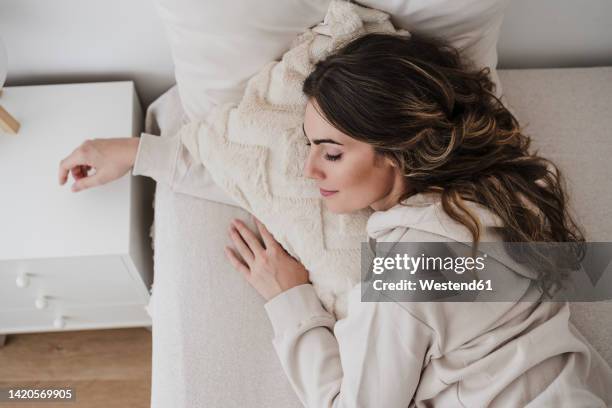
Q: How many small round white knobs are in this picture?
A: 3